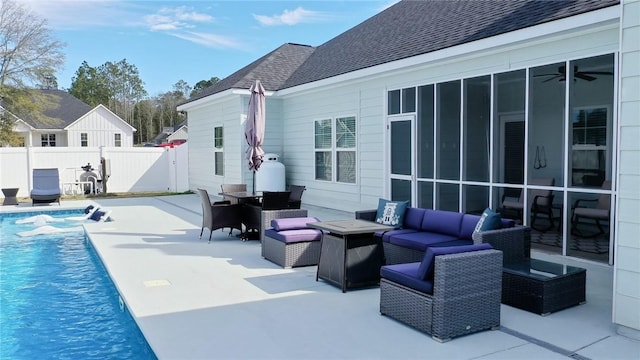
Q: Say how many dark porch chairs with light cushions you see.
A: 3